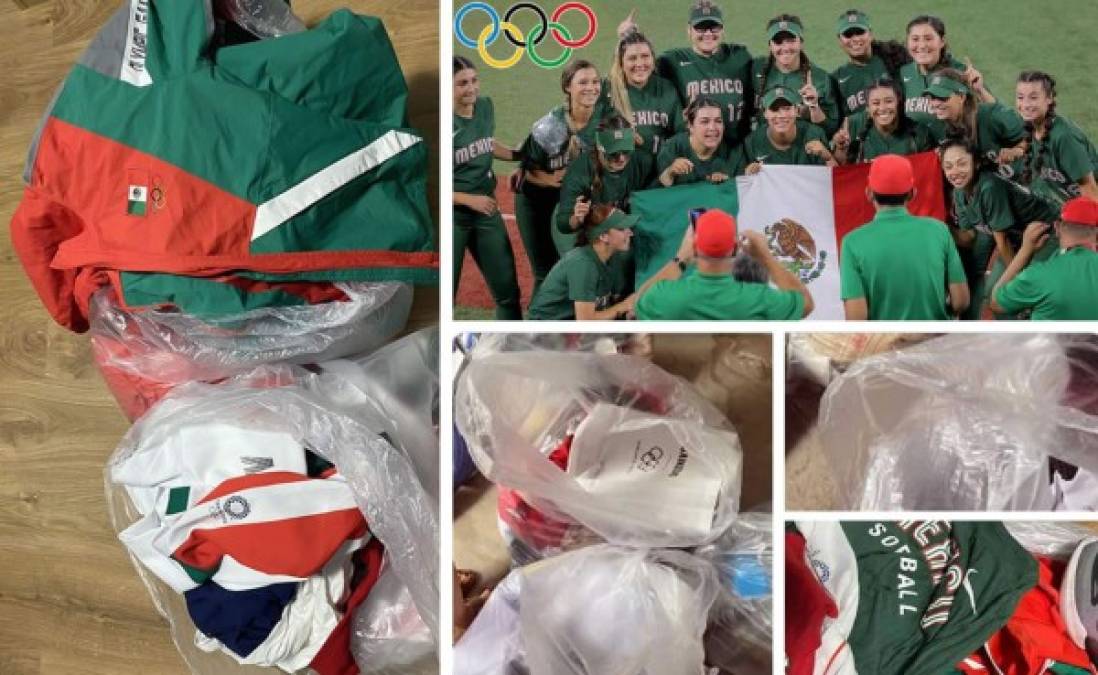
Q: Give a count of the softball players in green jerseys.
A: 15